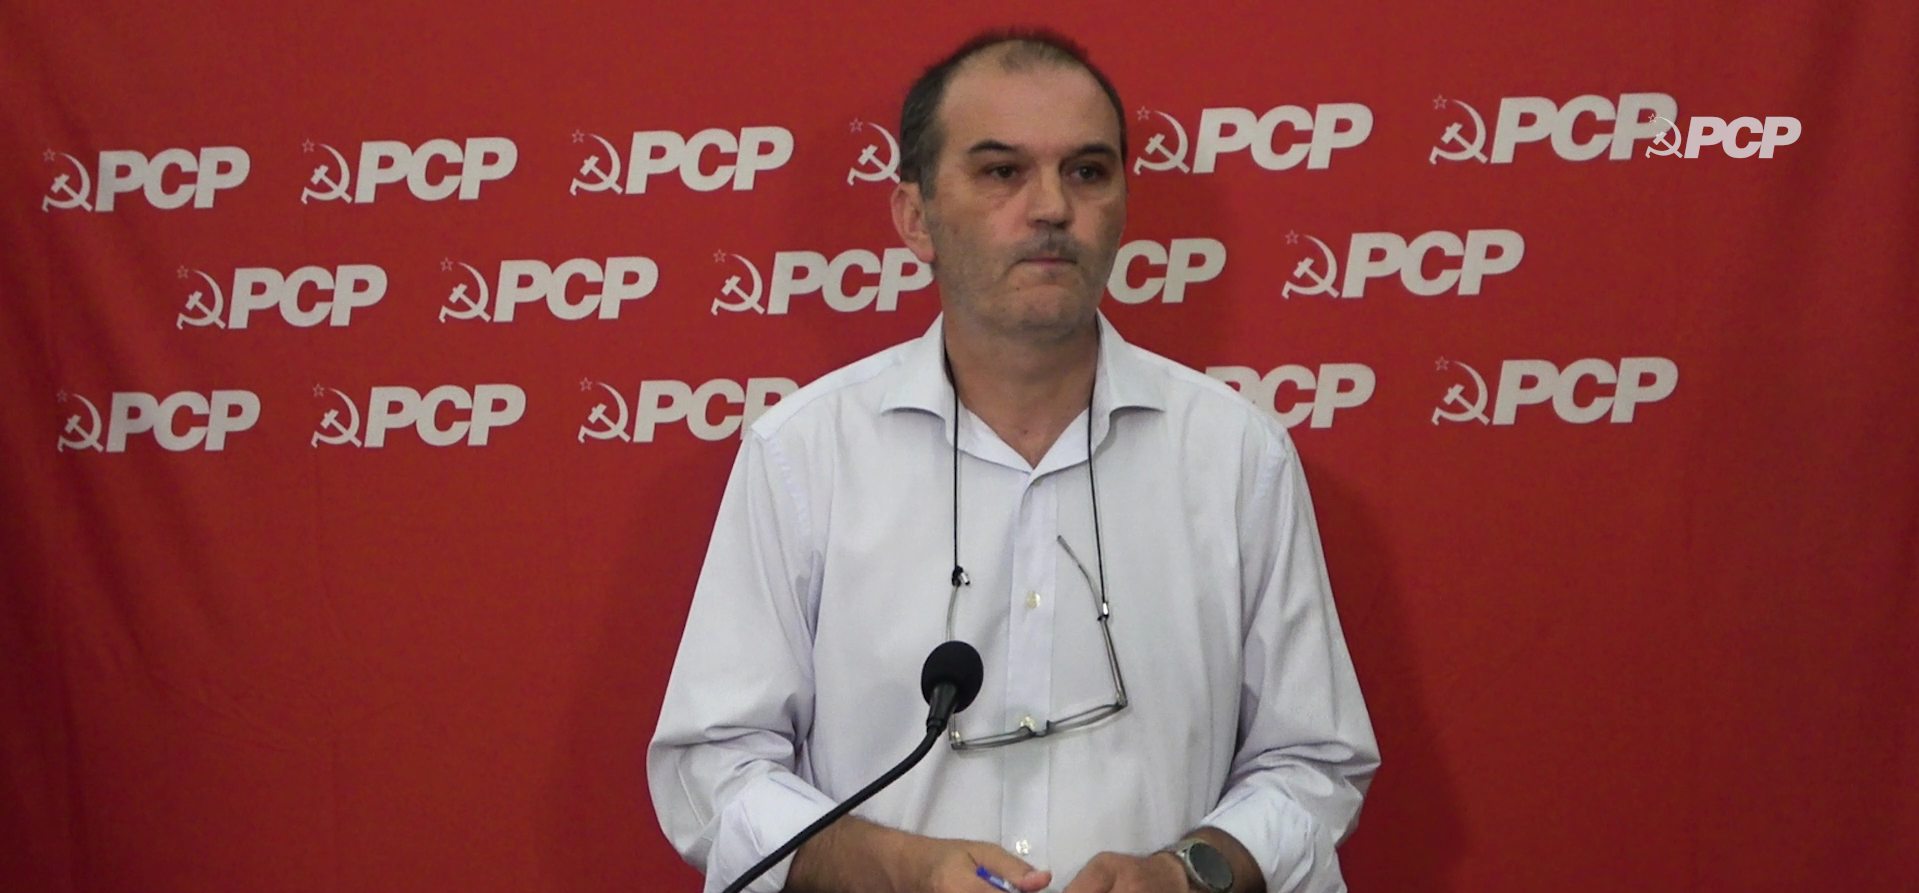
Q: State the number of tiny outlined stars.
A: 15